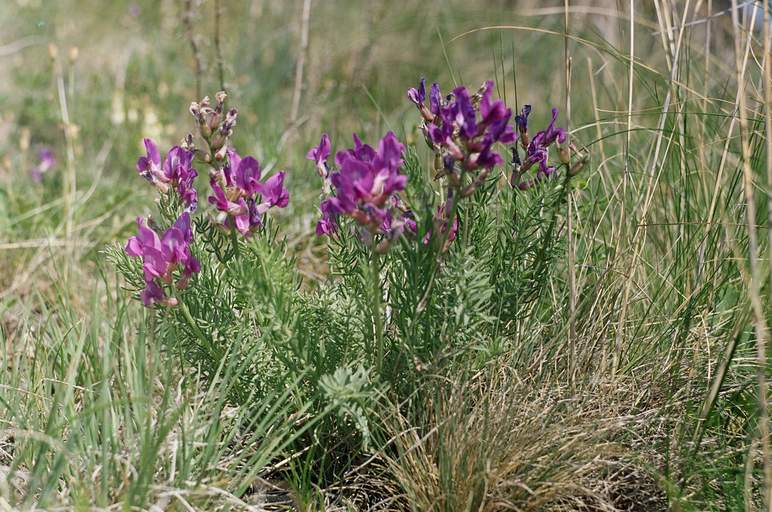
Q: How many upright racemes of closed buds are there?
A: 1